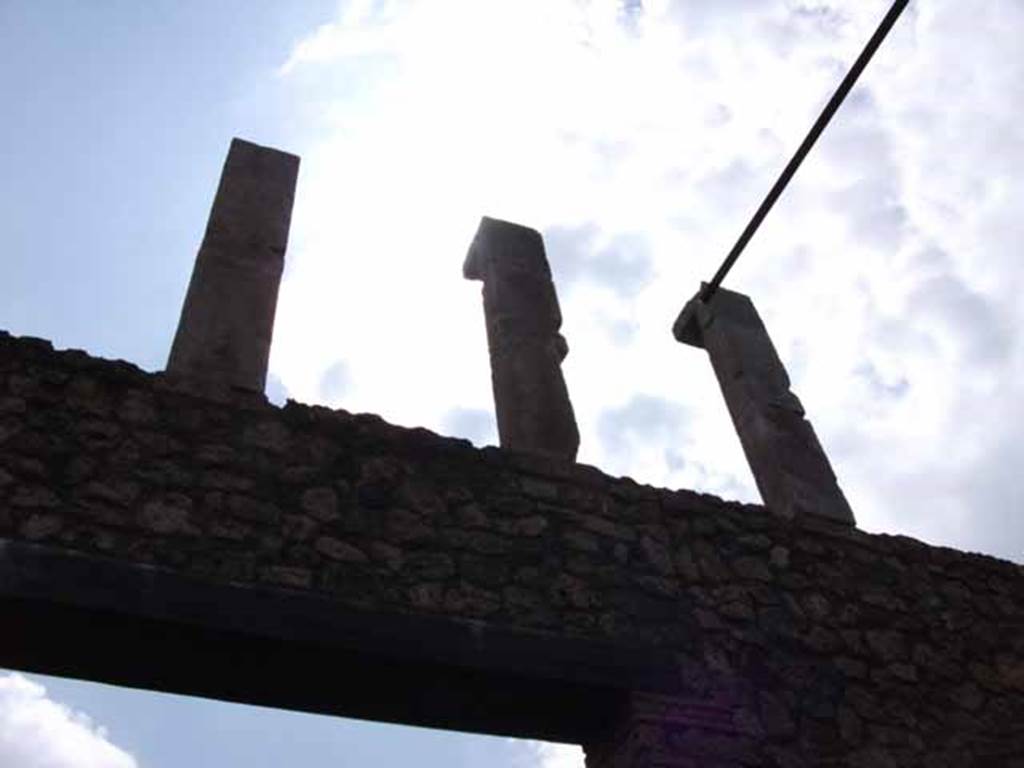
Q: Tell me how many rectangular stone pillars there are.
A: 3